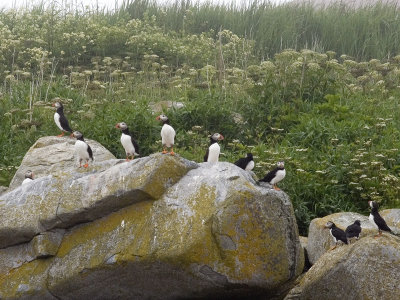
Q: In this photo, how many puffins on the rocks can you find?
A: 11